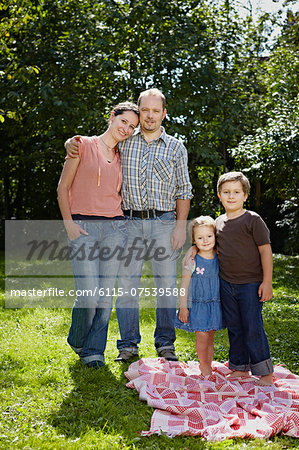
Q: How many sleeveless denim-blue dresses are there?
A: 1